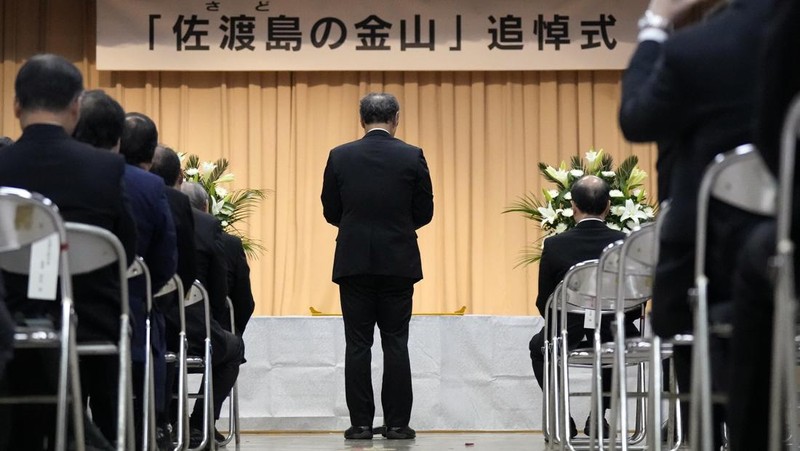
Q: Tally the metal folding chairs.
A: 14